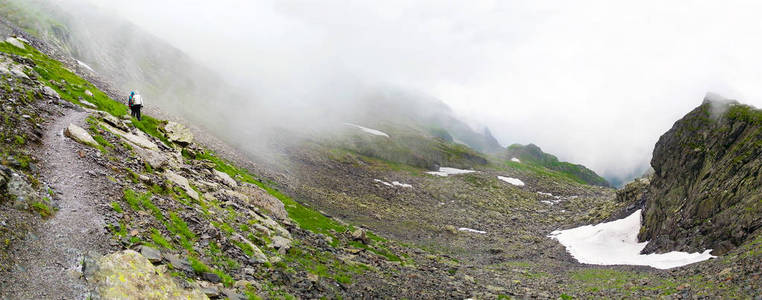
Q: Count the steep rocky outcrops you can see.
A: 1